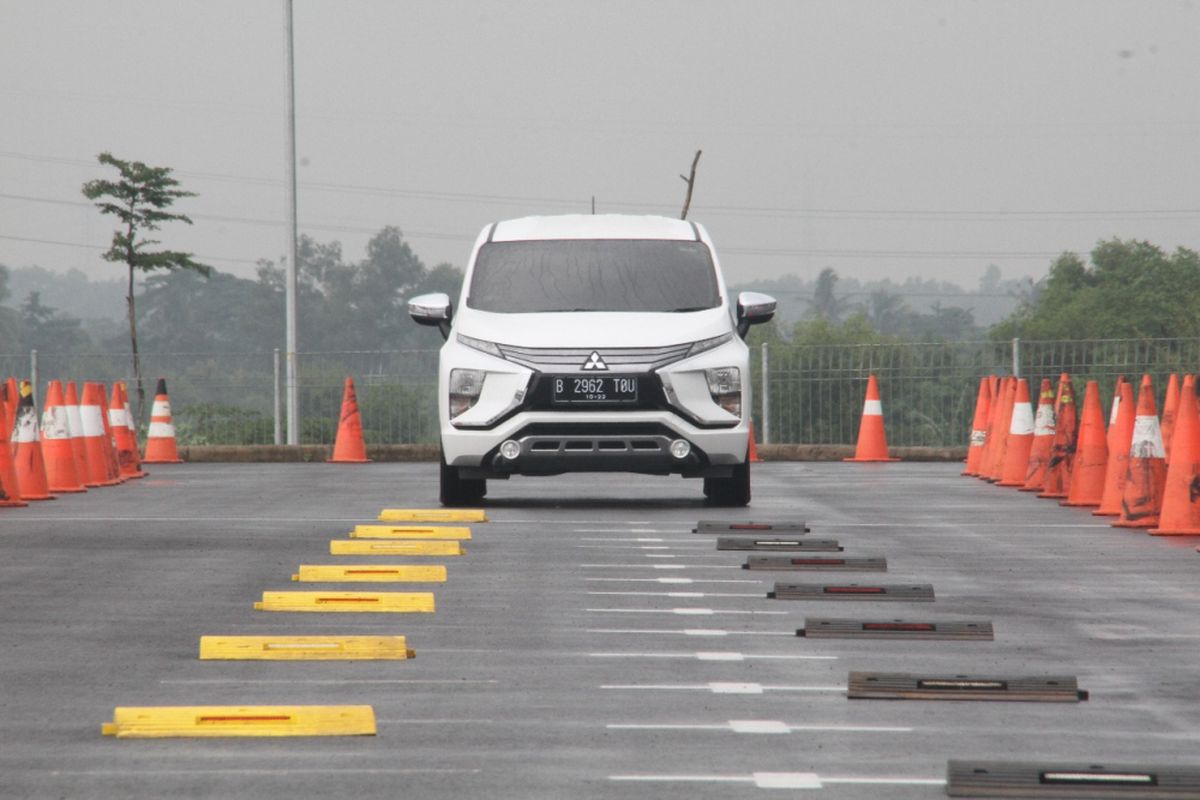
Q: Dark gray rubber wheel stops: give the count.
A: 7